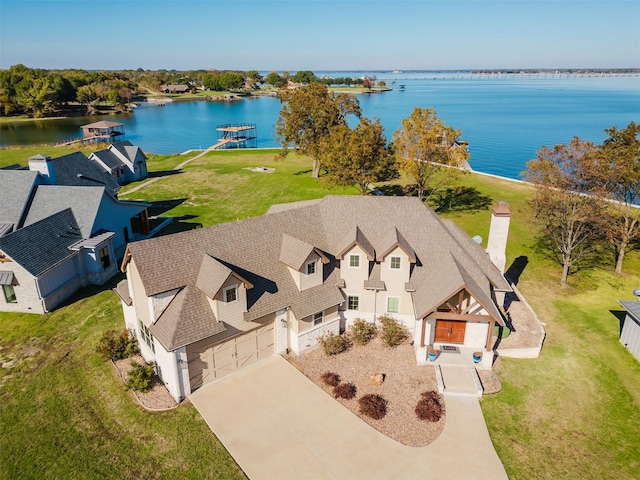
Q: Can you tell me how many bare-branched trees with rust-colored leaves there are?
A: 2